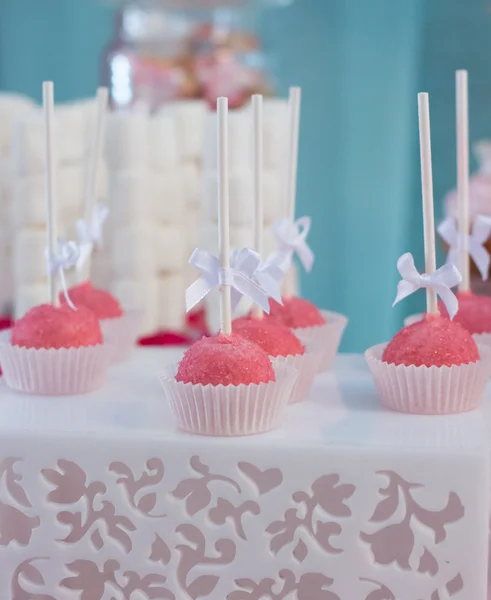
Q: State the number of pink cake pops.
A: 7